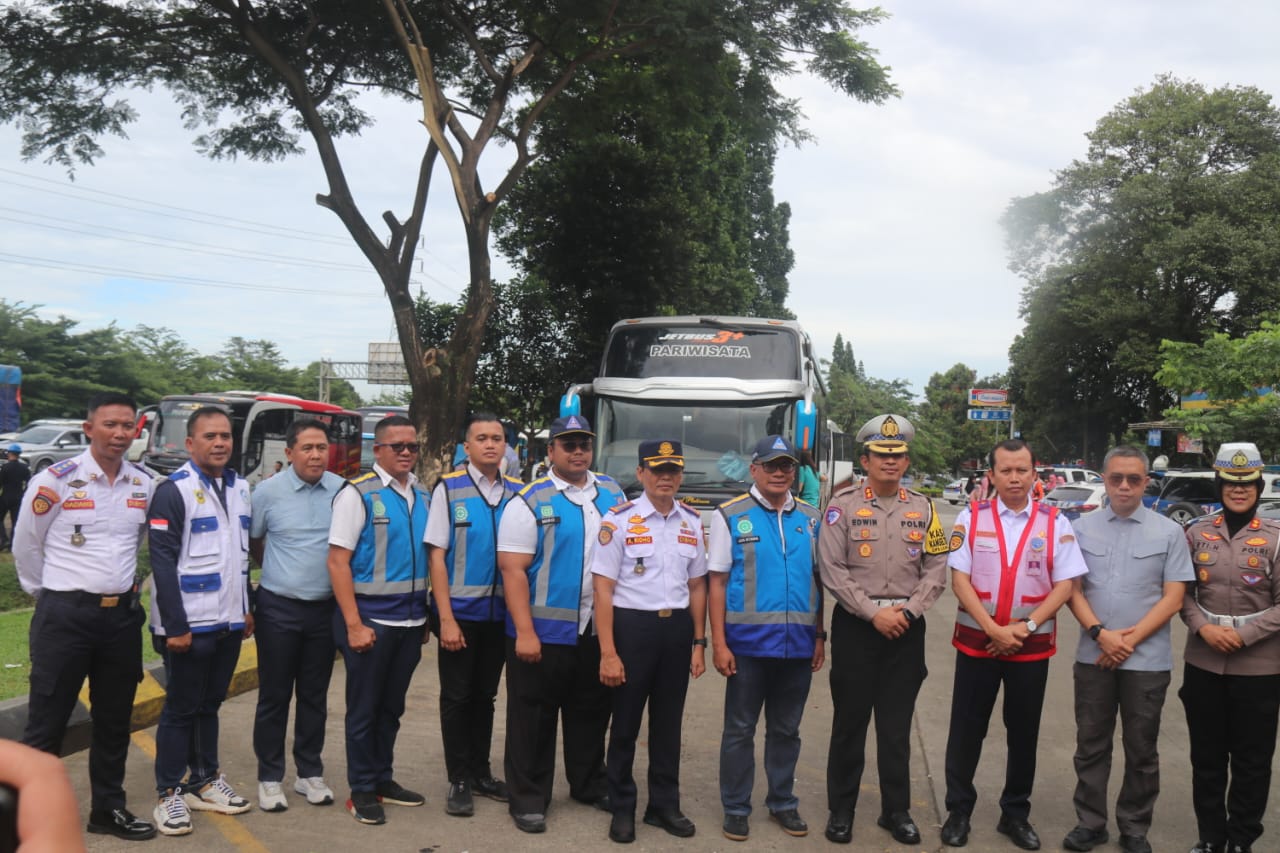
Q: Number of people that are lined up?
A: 12